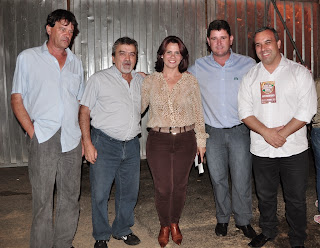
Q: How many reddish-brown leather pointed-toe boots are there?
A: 2